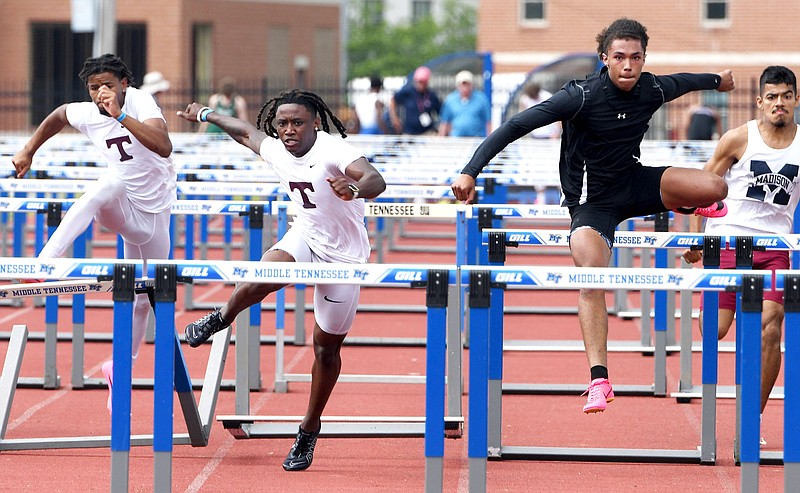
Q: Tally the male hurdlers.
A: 4